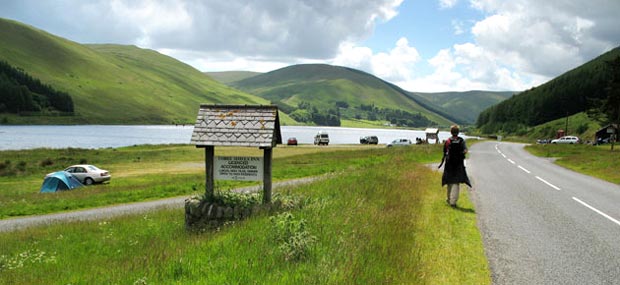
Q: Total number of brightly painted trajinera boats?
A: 0